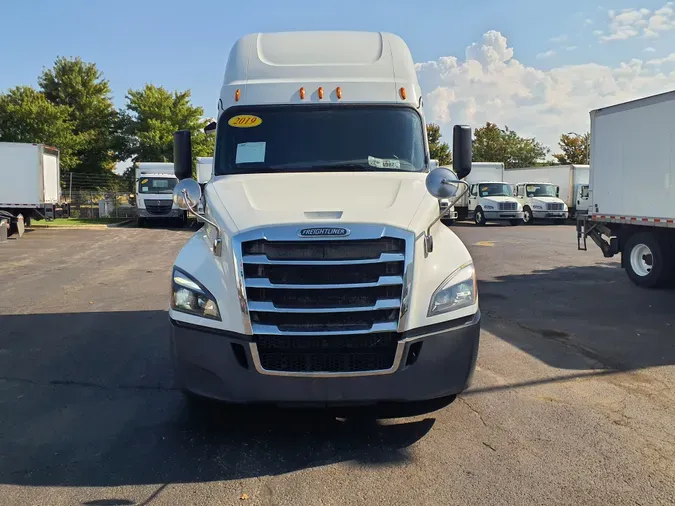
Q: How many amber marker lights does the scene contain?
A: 5